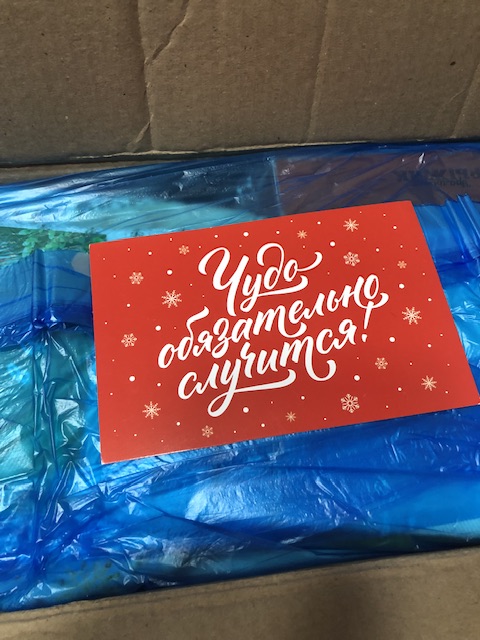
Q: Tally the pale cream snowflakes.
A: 15